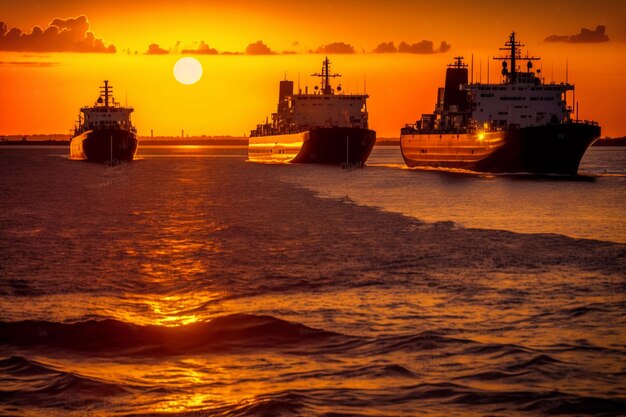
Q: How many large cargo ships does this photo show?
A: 3